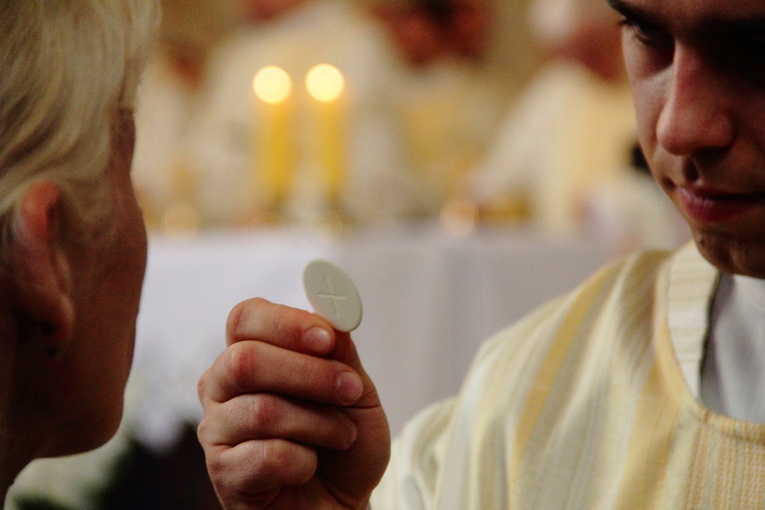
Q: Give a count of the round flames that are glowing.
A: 2